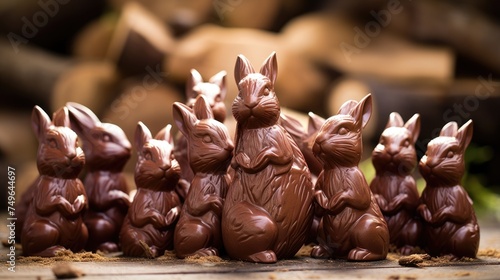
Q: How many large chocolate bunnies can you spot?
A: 1